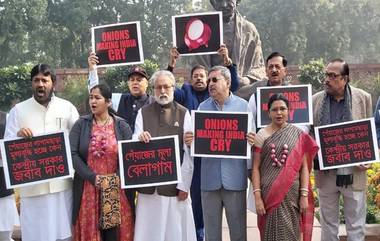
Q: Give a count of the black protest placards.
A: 7